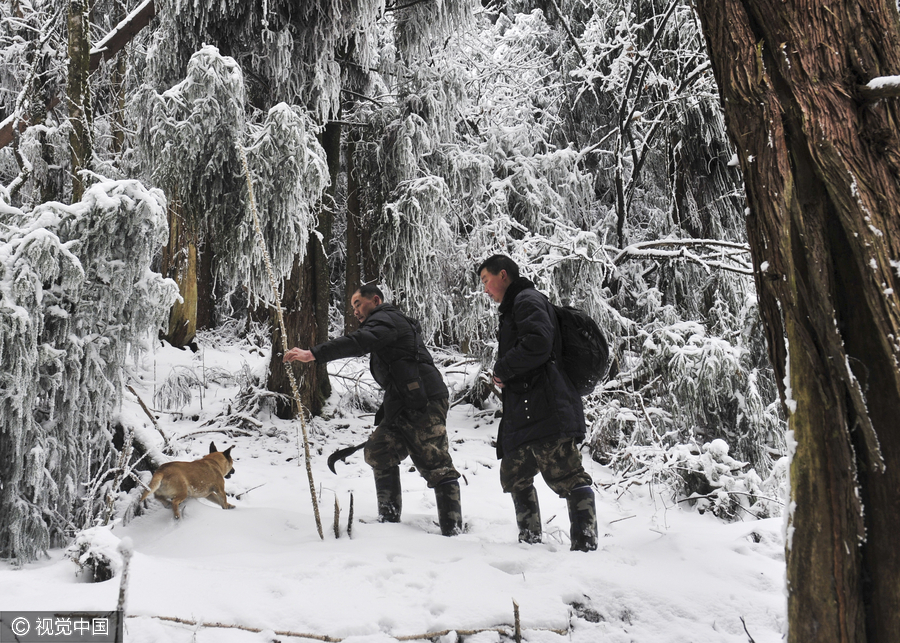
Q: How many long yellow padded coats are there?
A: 0